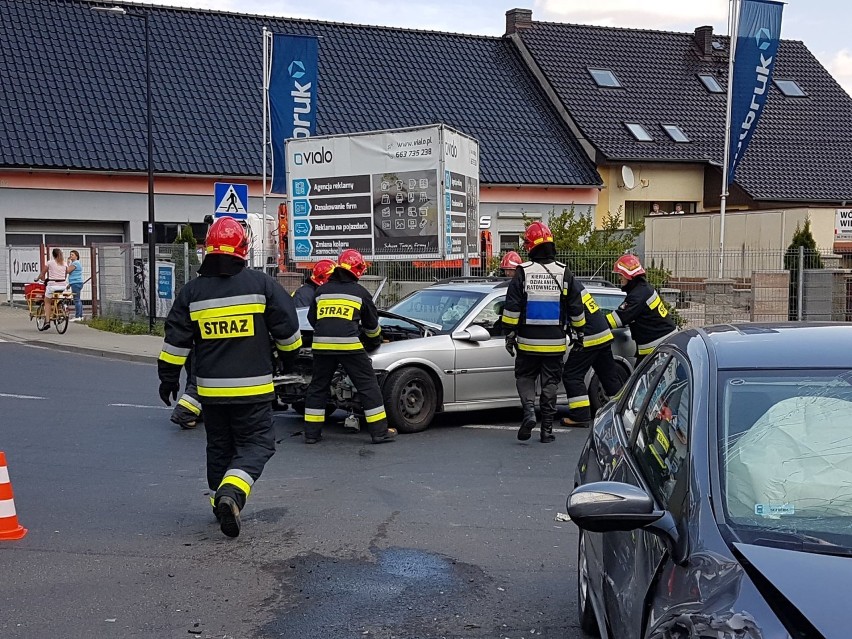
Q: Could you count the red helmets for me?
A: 6